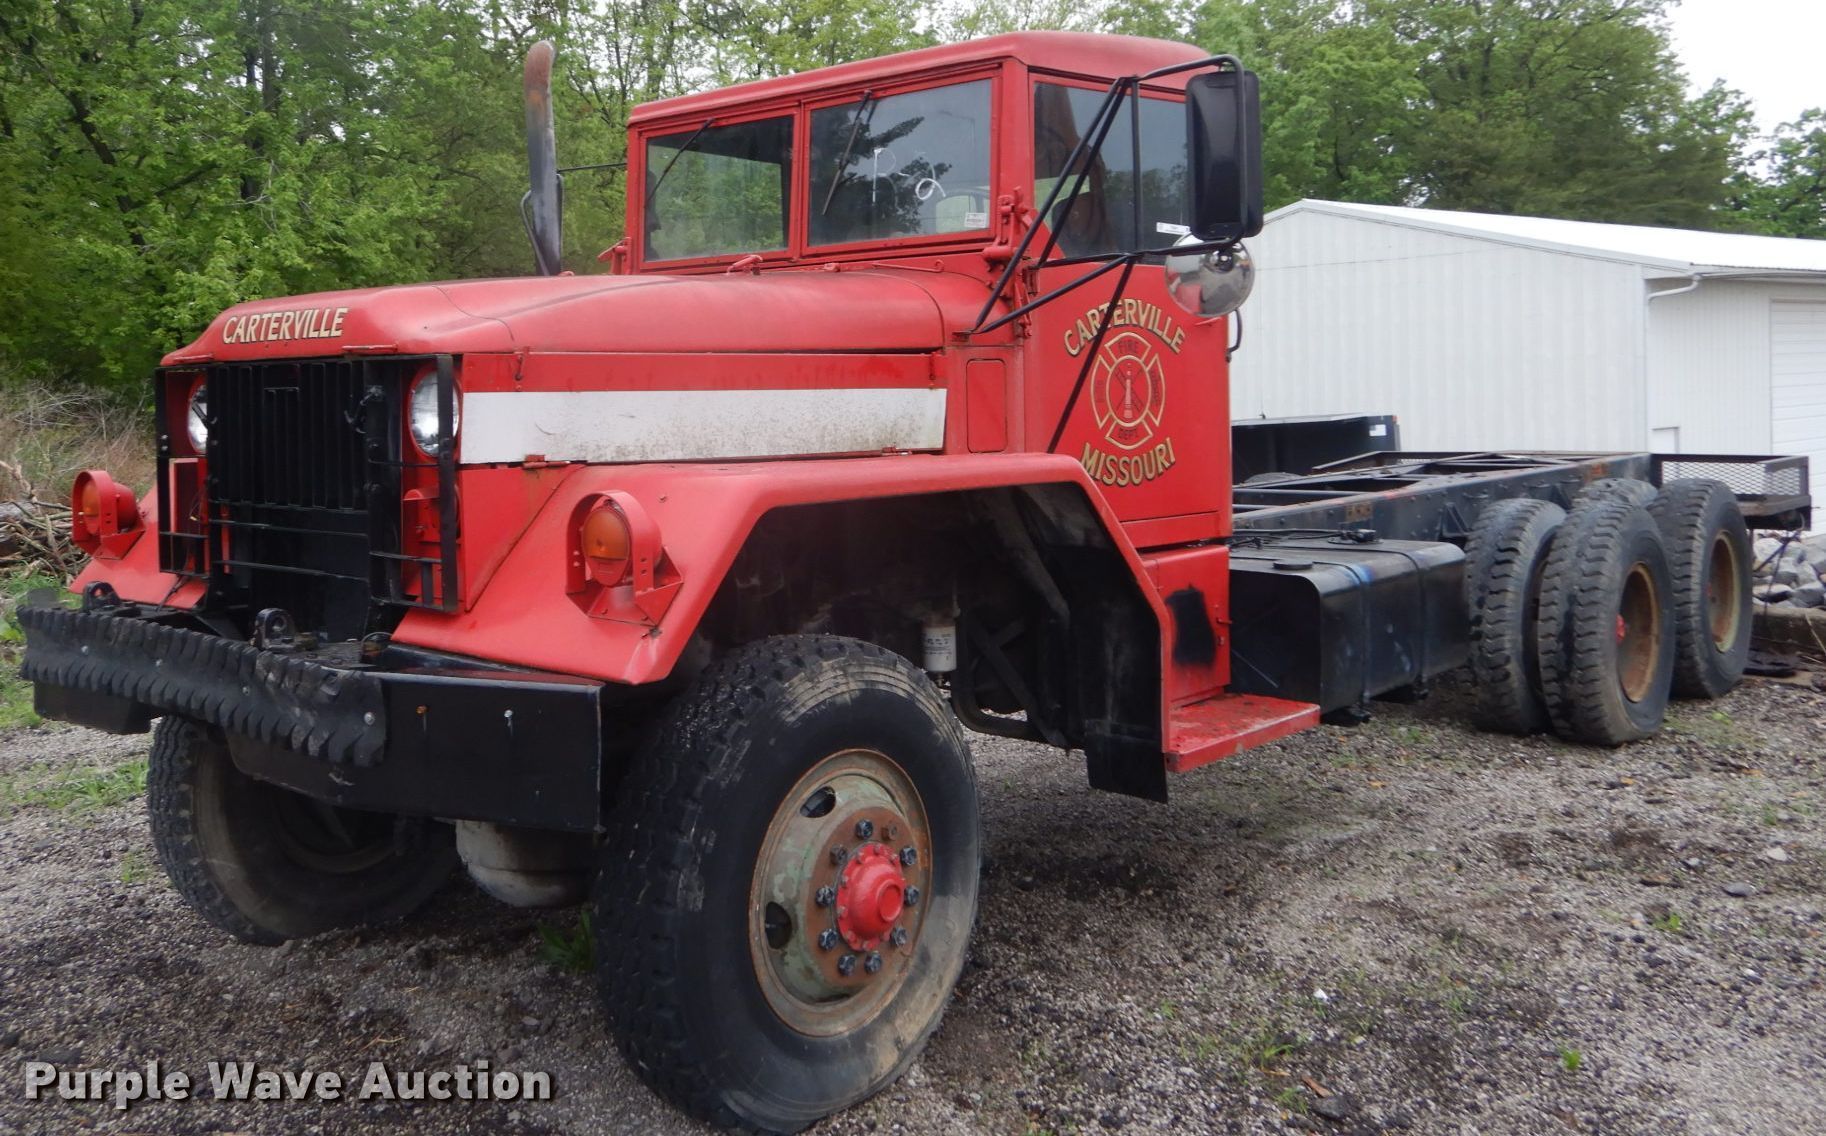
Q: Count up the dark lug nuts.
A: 9